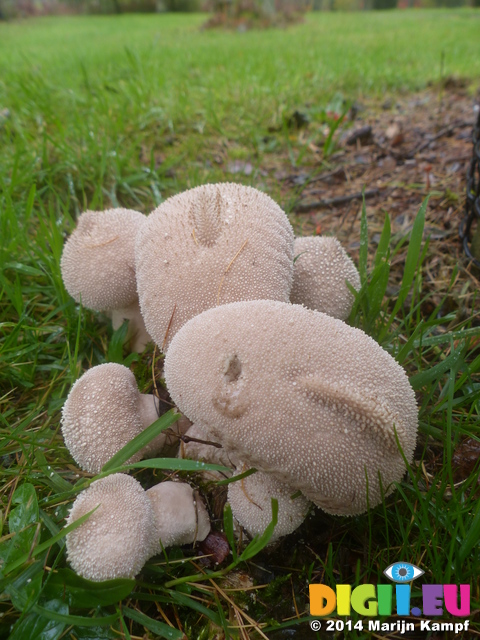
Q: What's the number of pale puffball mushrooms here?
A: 7